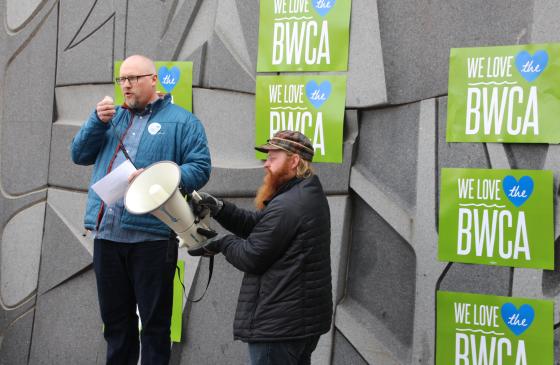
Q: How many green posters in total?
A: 7